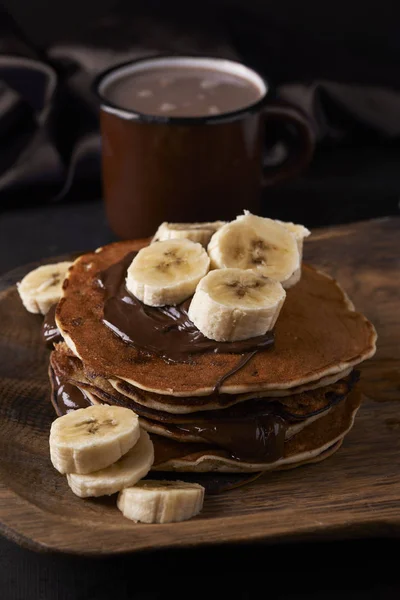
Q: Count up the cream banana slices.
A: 9